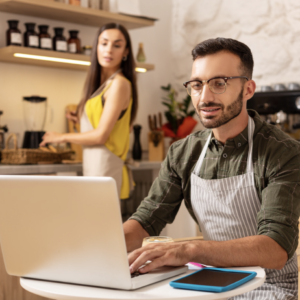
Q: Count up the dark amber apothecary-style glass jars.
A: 5